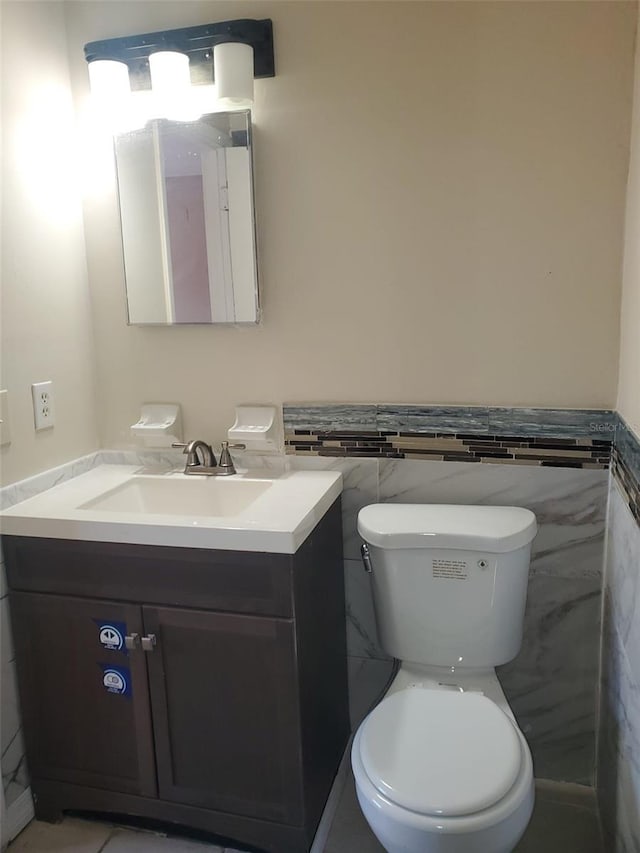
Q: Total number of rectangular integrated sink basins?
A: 1